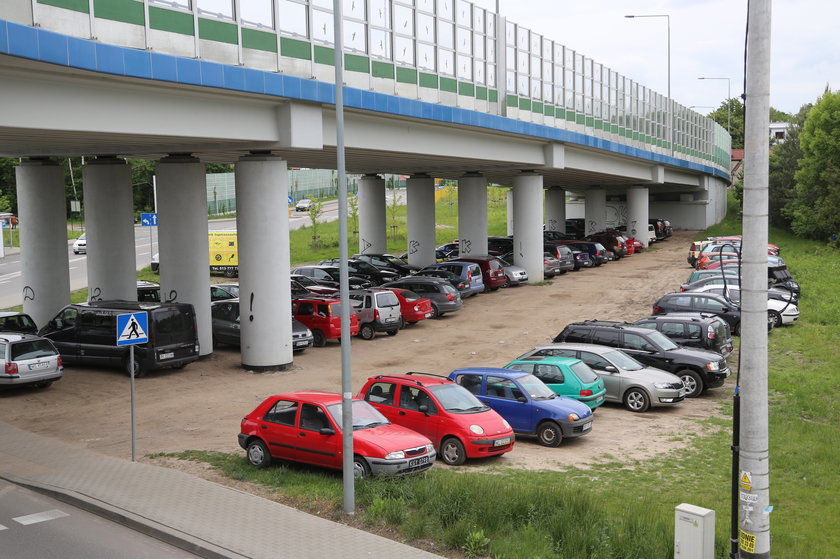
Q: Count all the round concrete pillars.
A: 12